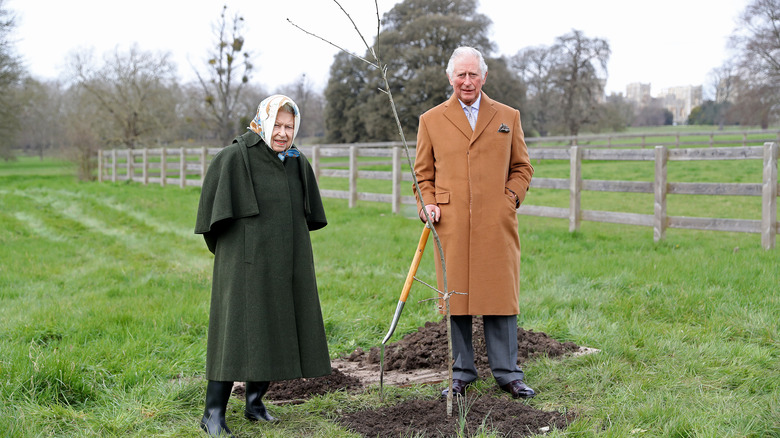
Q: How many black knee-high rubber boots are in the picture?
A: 2